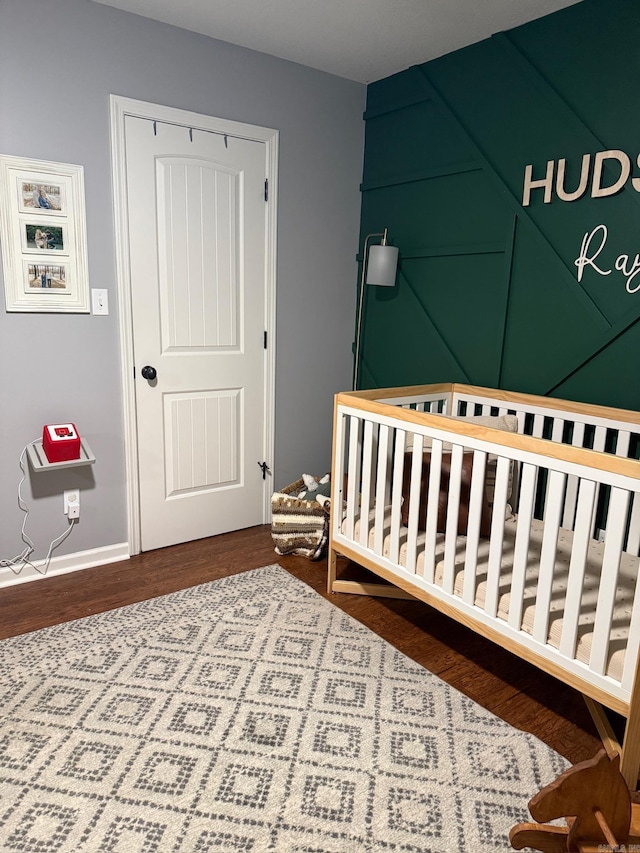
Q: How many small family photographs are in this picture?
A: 3